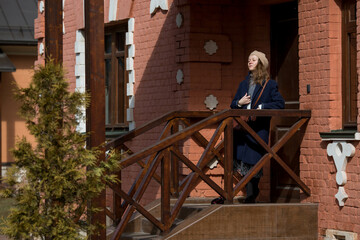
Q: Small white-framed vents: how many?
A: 1